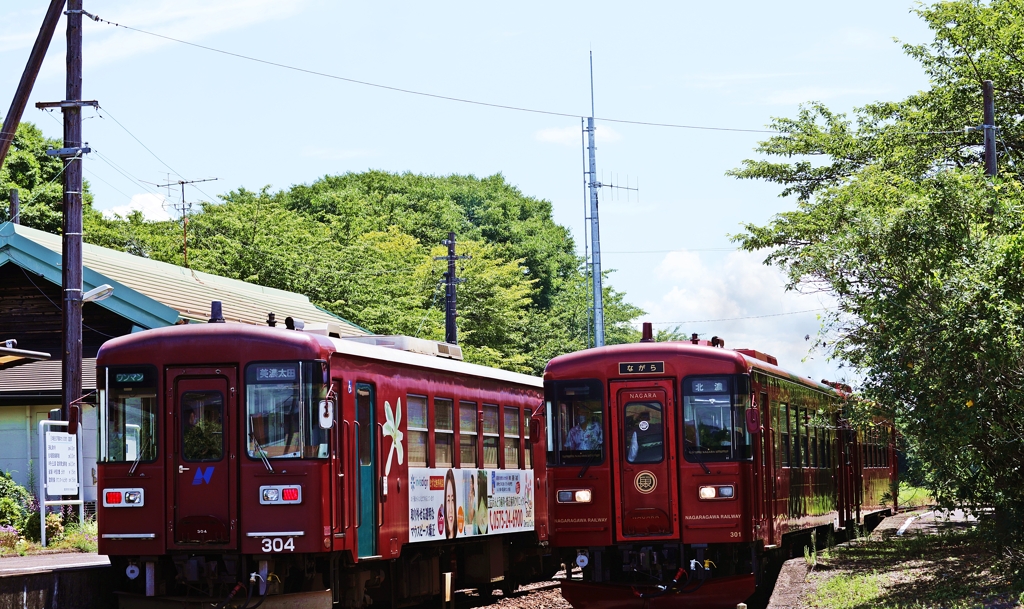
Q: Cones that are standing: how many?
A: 0